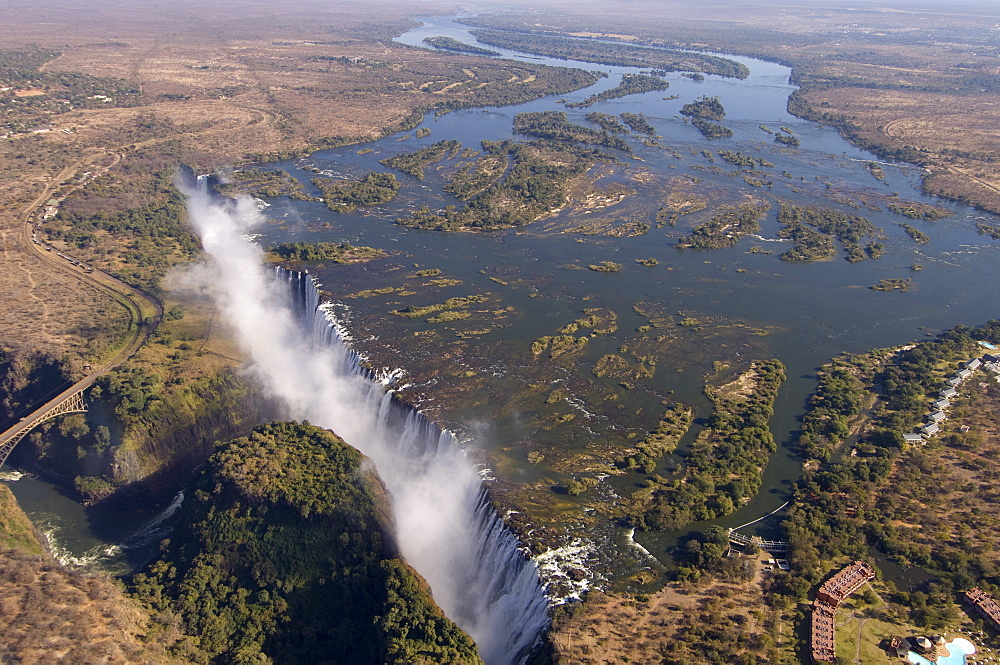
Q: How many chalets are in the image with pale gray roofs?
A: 8